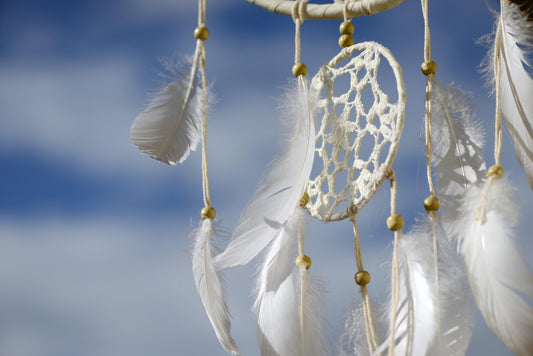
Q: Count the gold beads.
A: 12